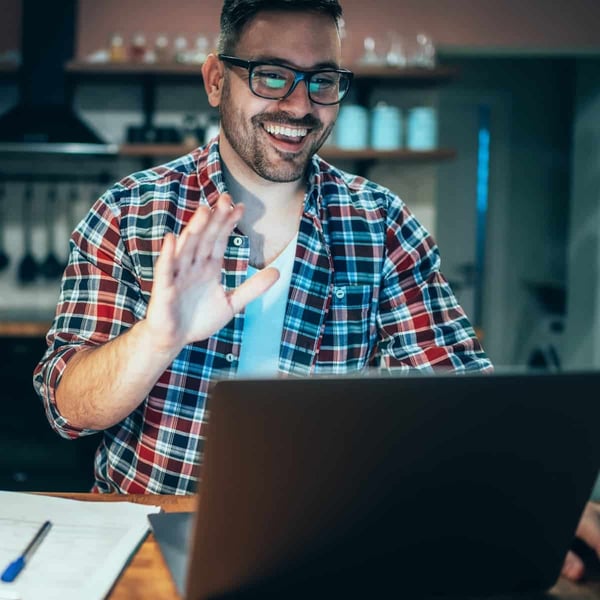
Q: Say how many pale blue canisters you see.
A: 3